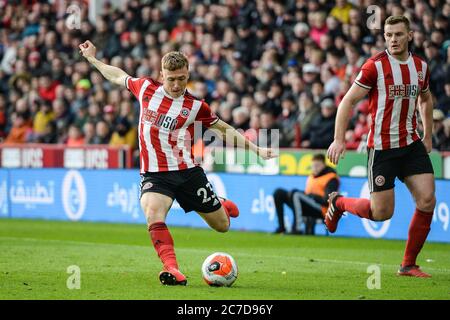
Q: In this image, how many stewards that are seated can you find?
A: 1